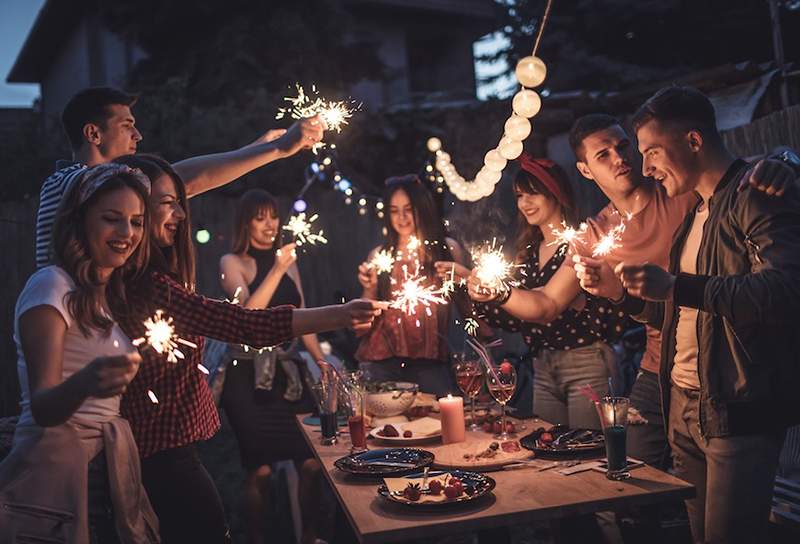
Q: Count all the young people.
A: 8